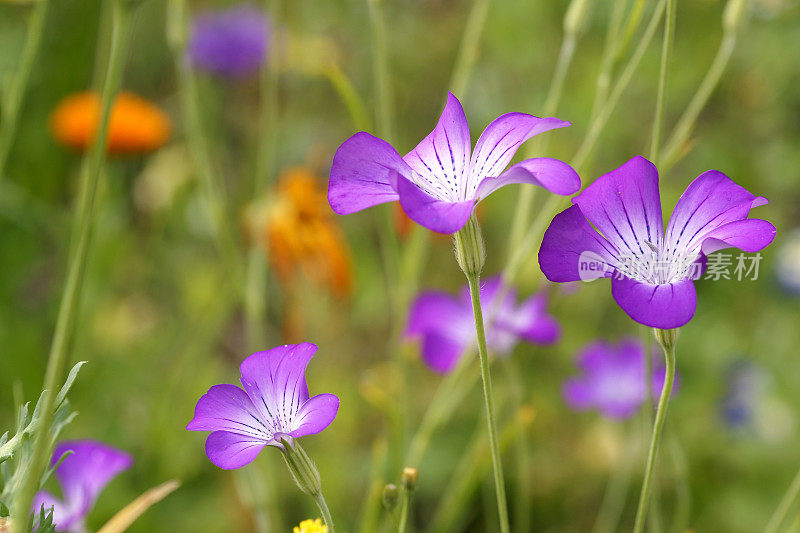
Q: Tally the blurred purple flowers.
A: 4